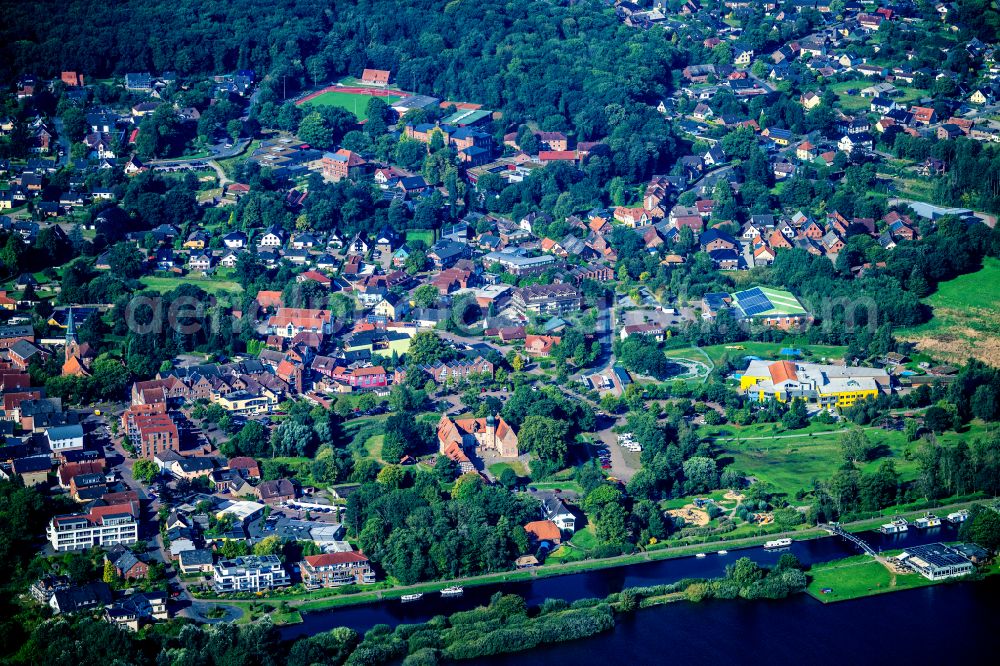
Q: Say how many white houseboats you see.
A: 3